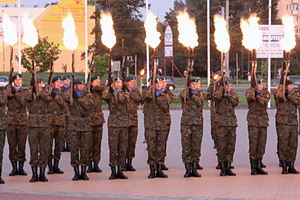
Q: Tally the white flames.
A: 9